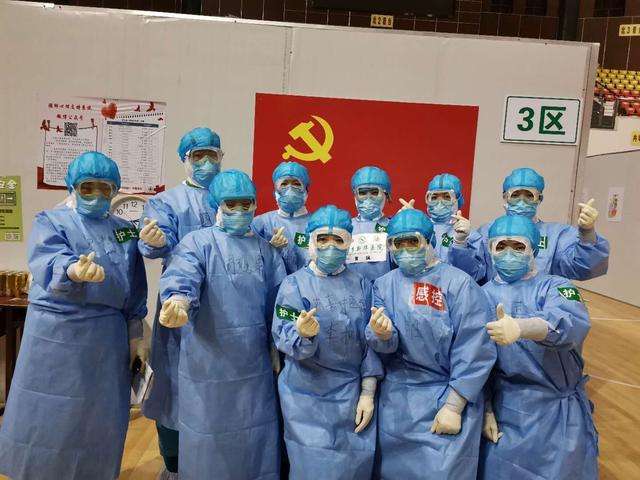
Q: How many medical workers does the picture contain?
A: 10